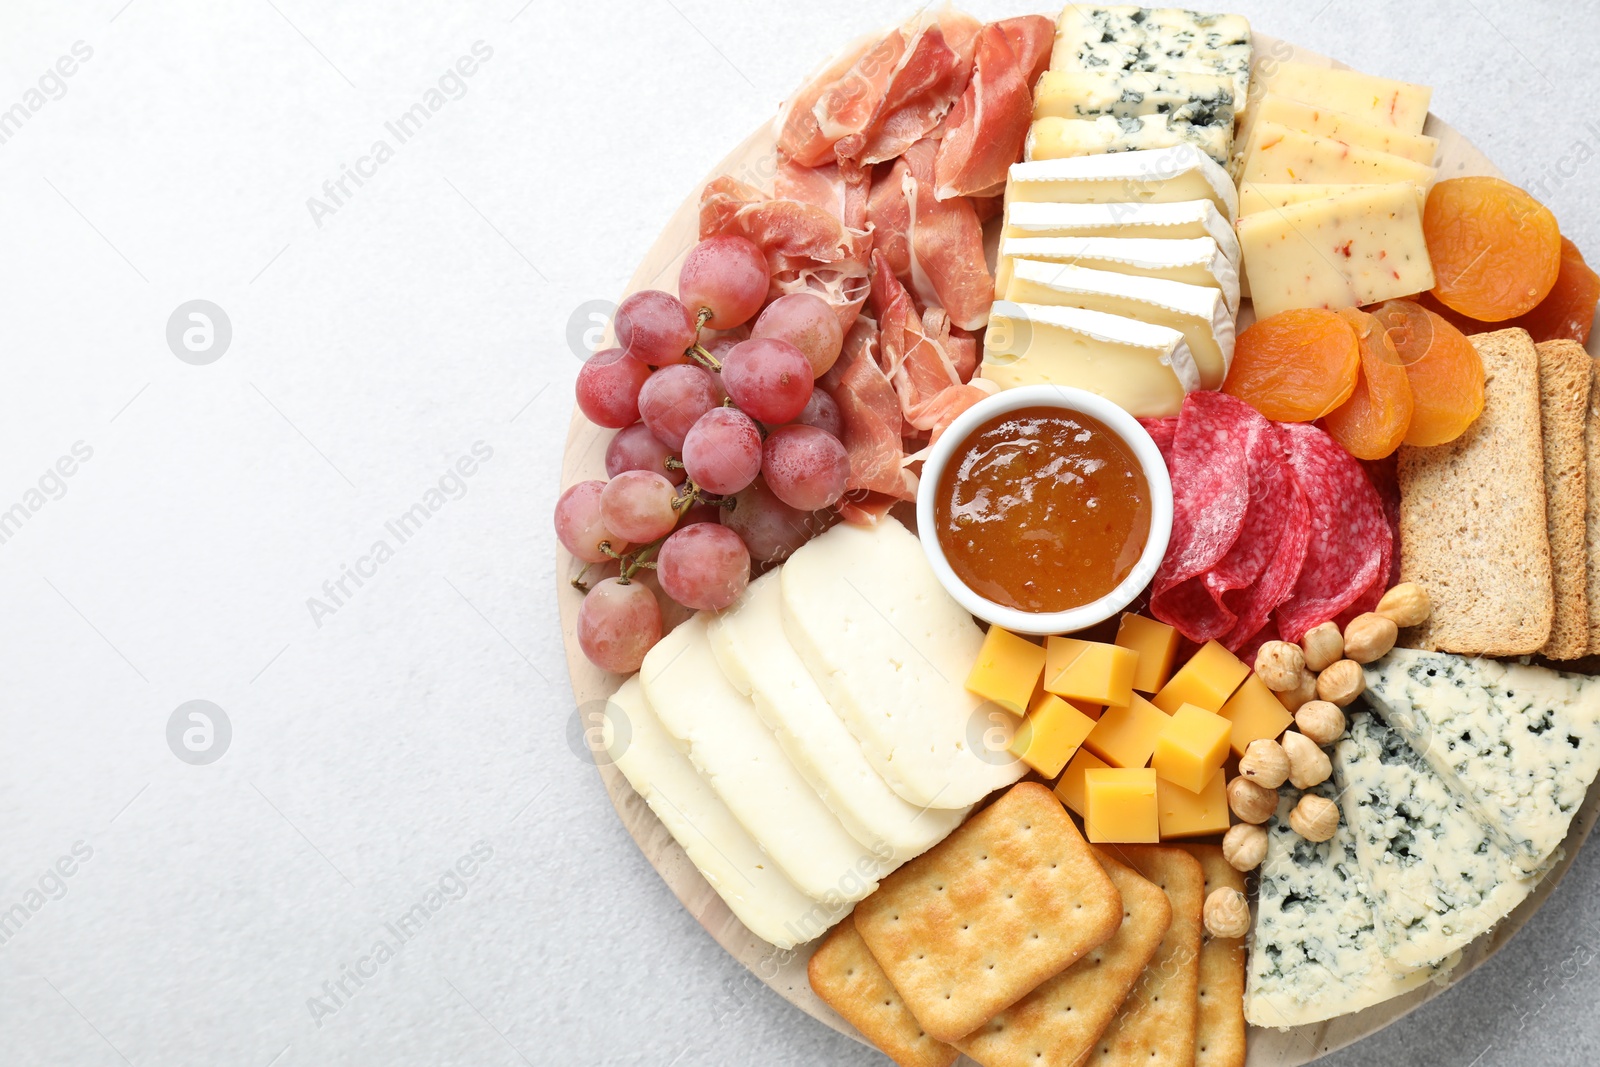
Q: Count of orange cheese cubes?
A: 12